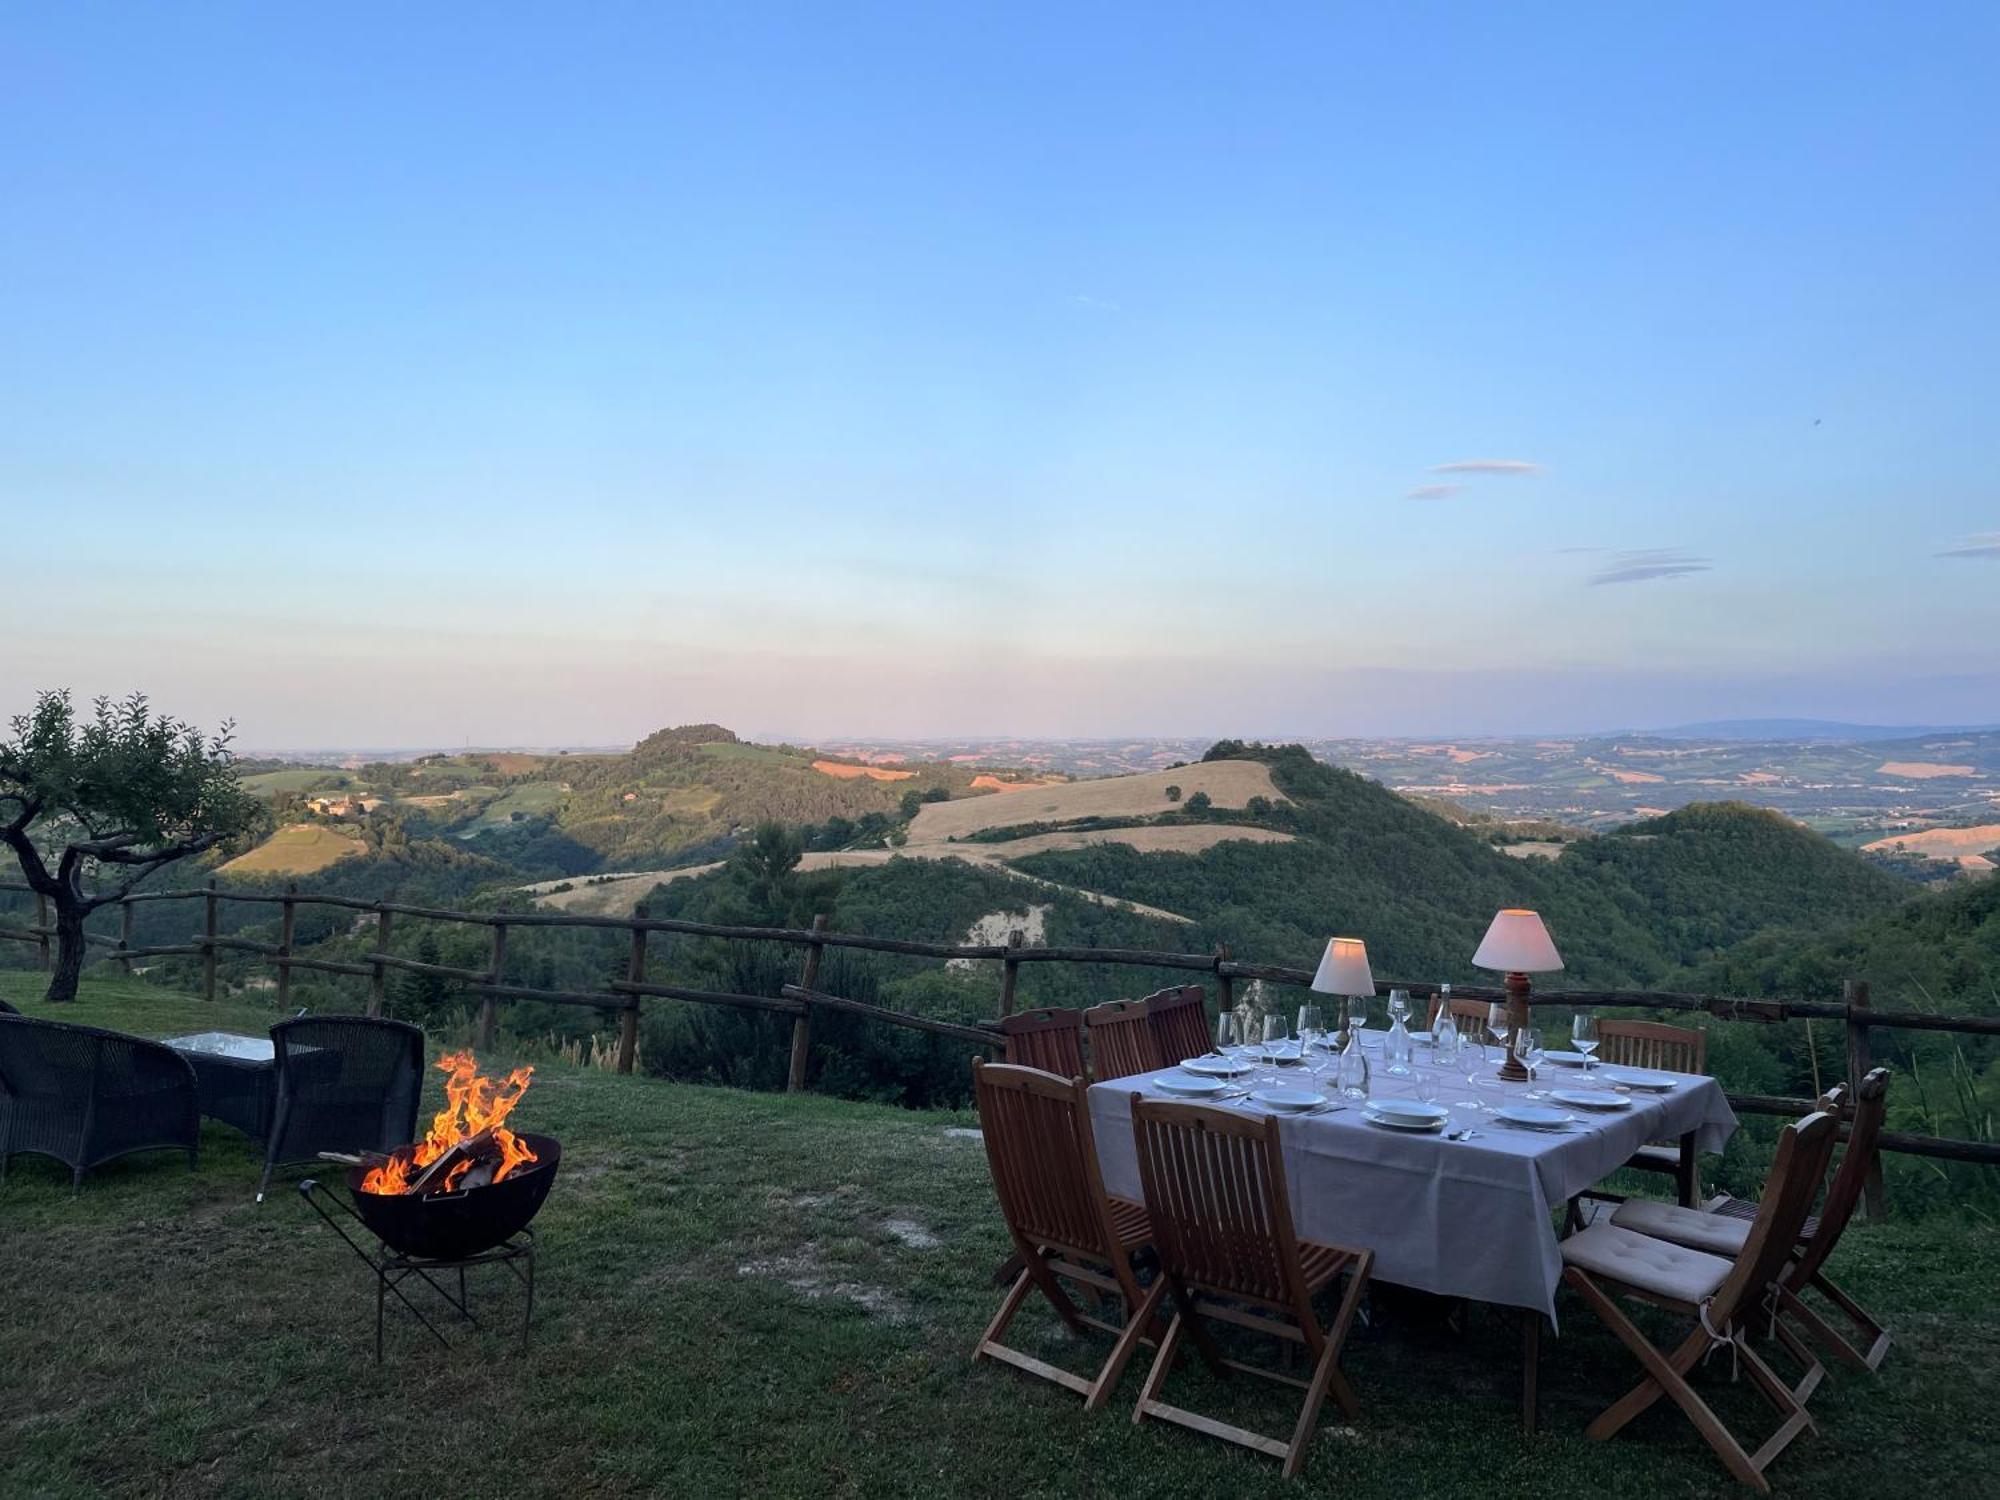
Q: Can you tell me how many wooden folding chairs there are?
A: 10